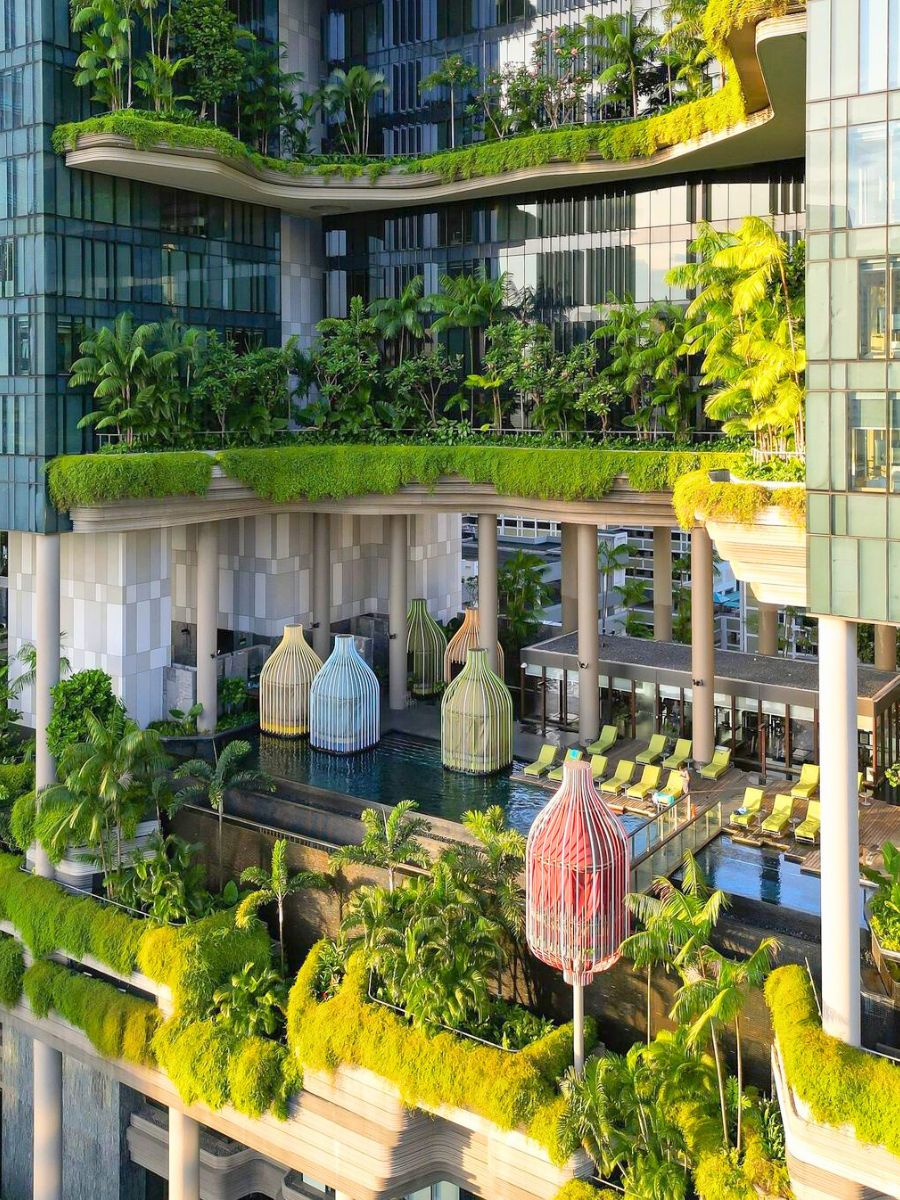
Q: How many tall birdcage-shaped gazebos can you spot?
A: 6